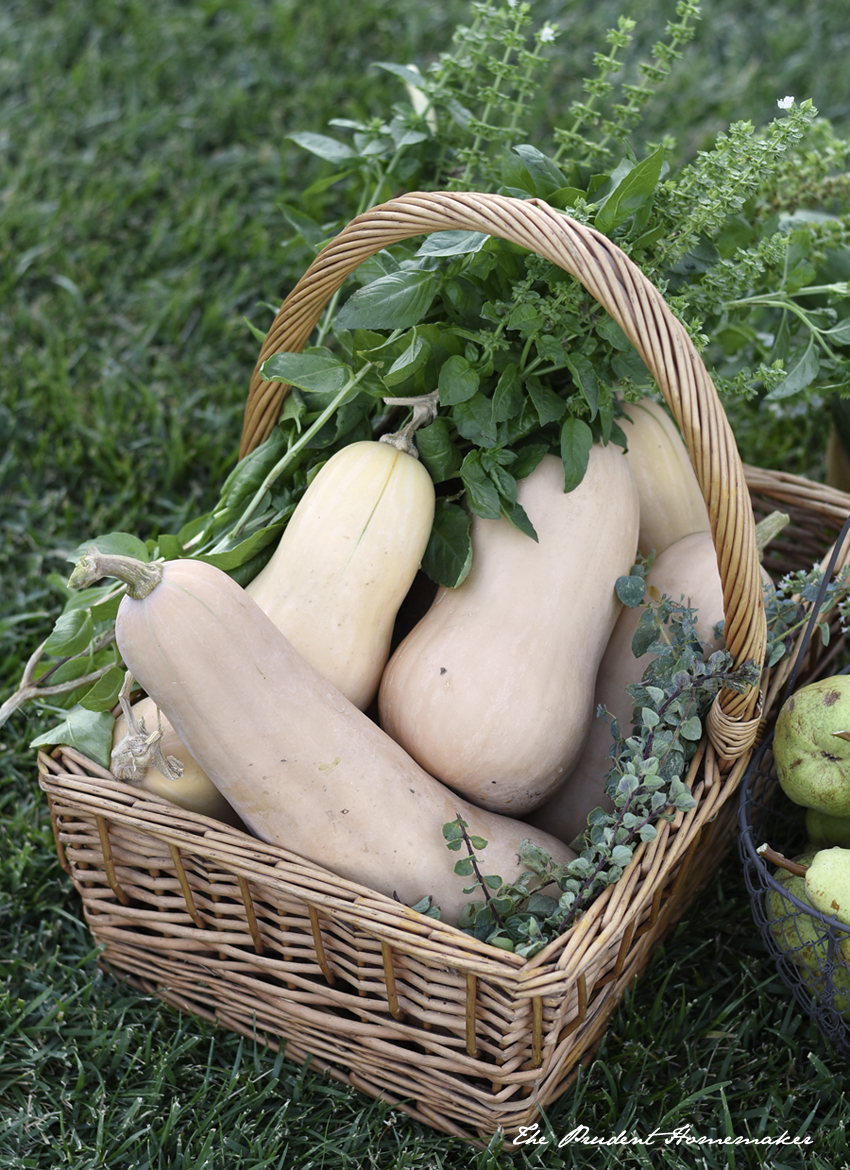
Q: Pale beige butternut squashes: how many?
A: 6